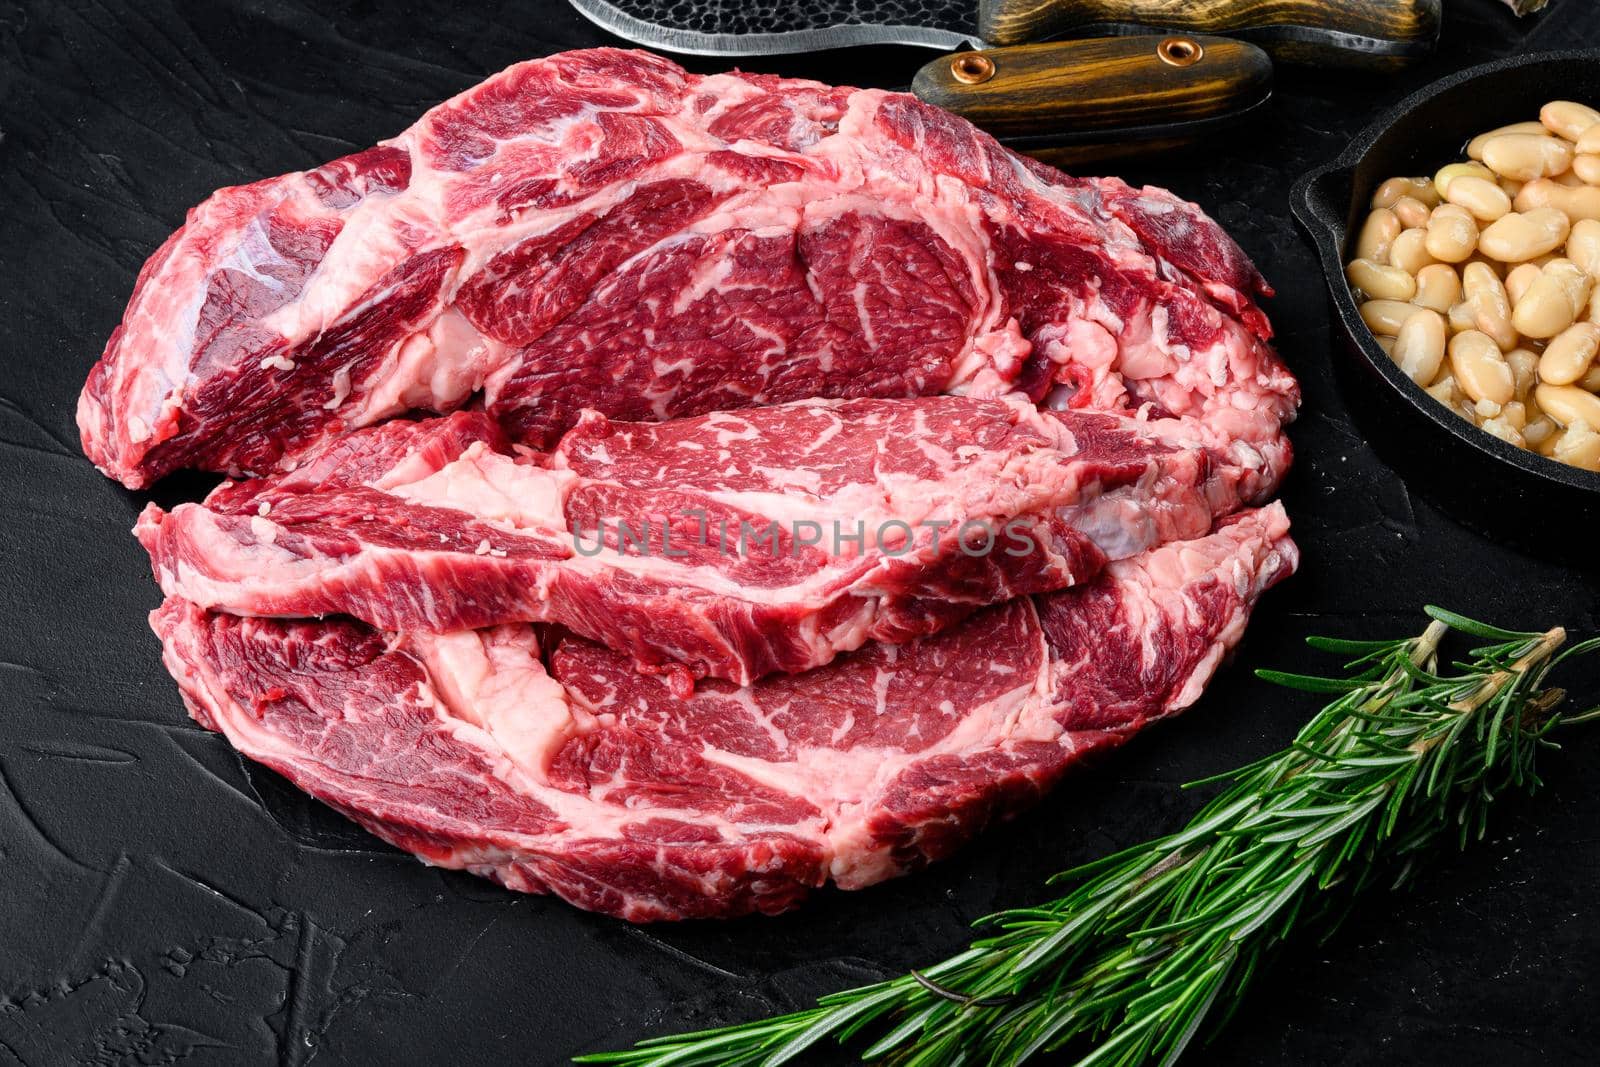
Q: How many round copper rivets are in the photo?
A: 2